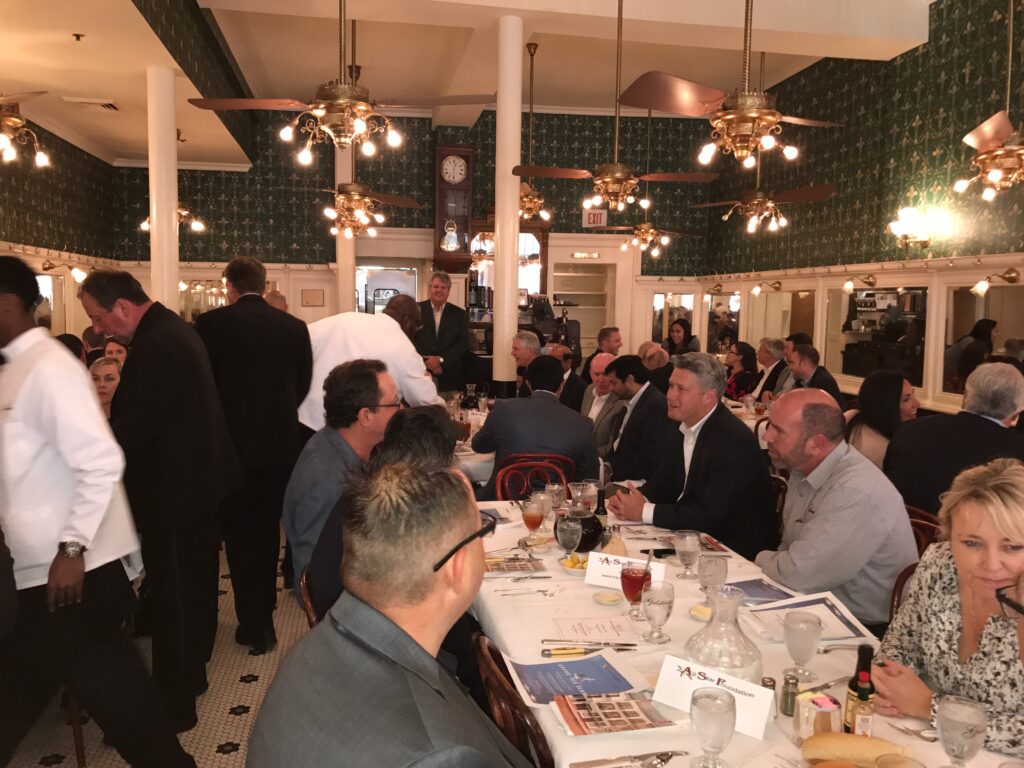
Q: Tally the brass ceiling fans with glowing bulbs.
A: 10